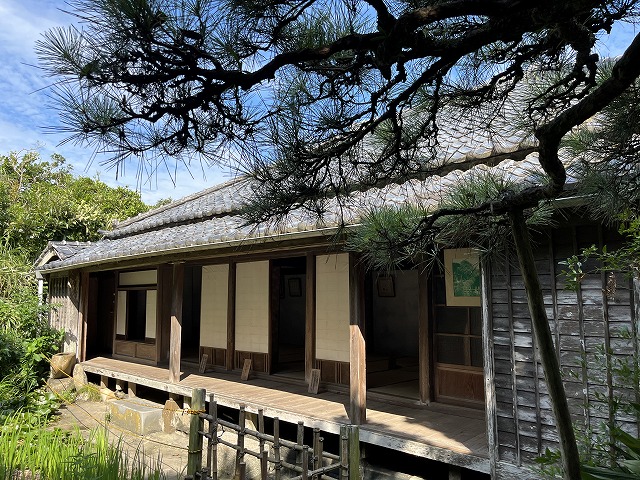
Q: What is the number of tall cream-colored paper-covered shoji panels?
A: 3